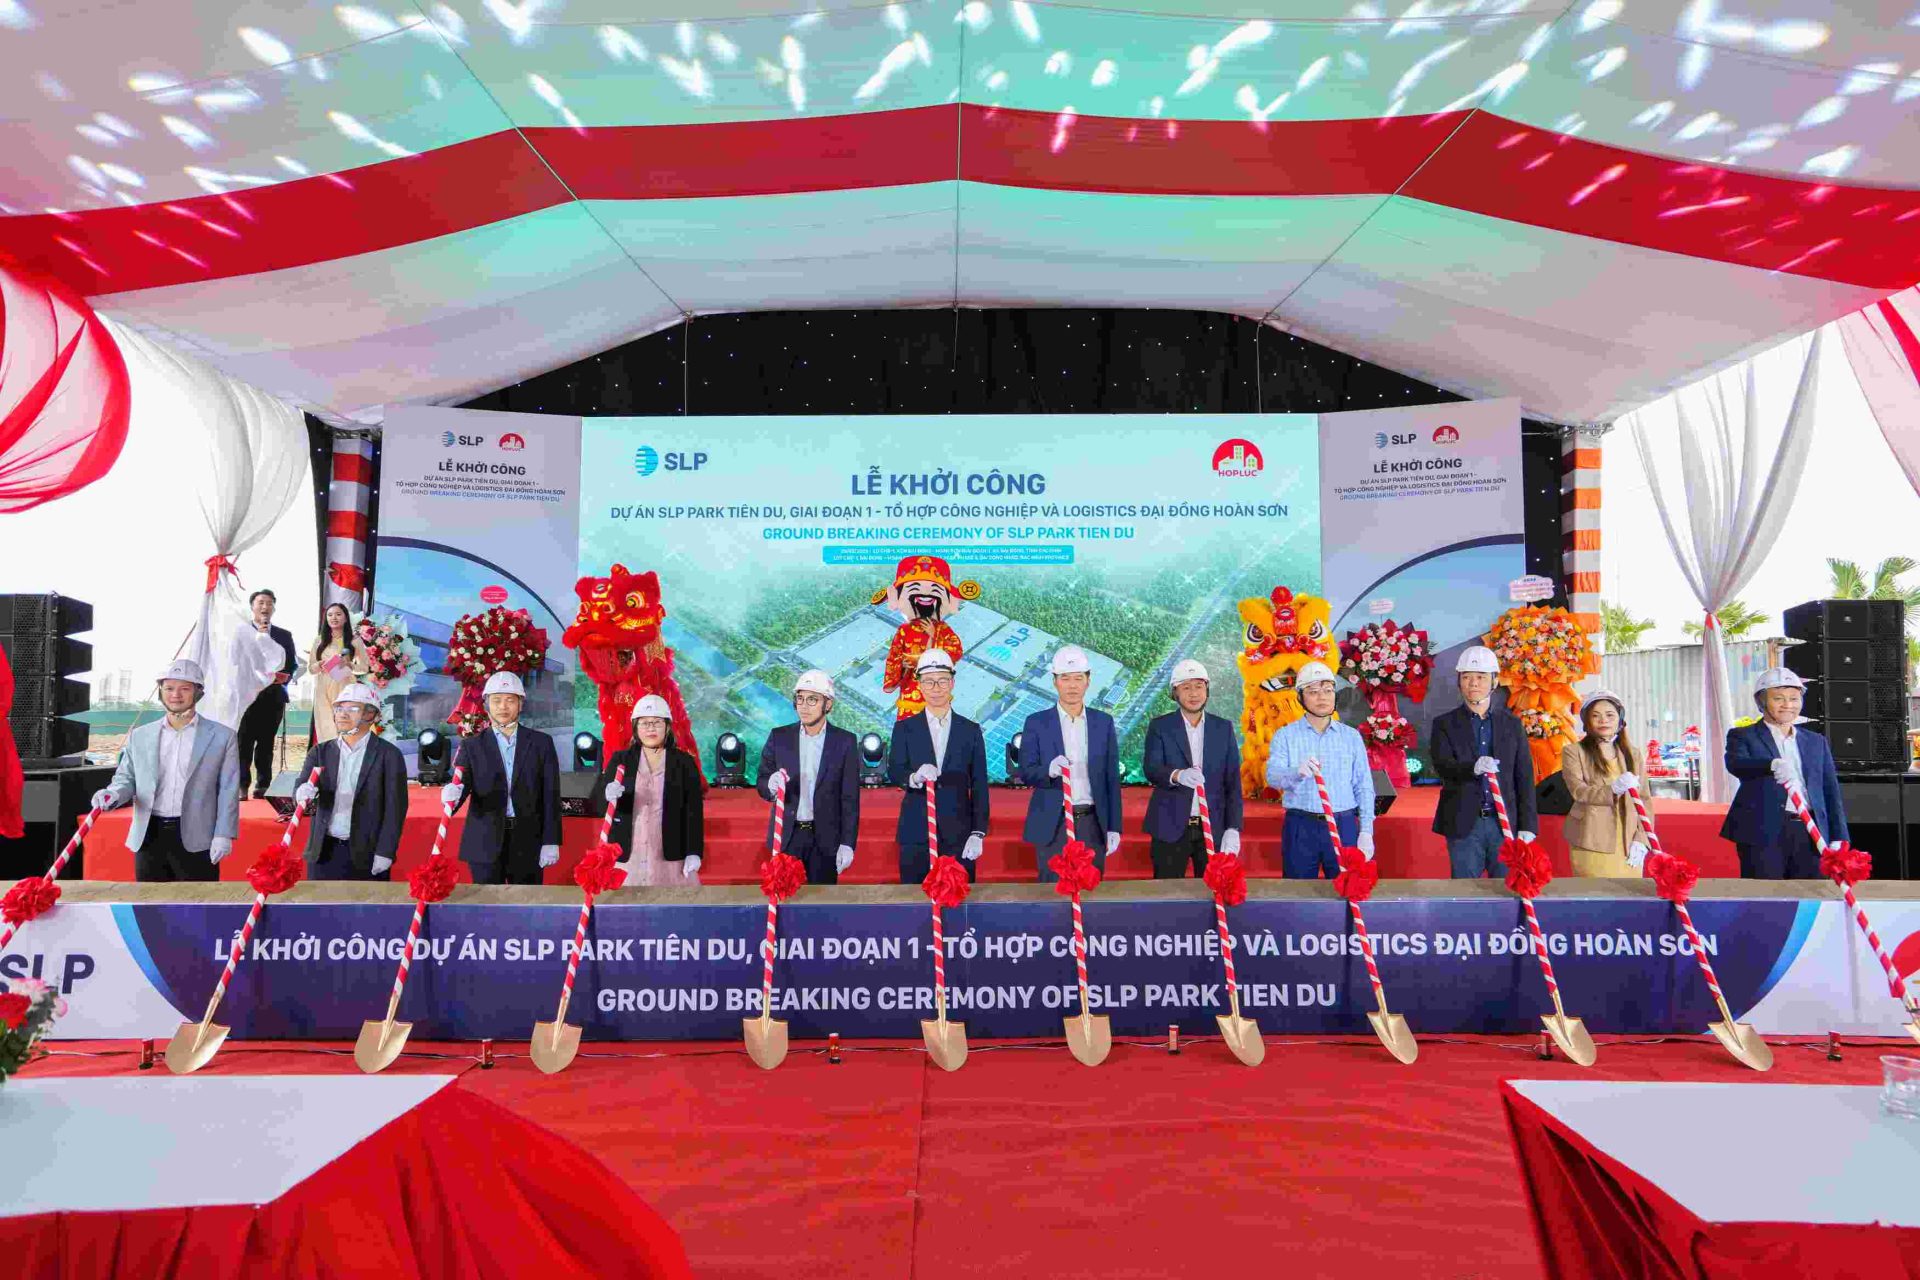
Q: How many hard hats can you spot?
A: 12